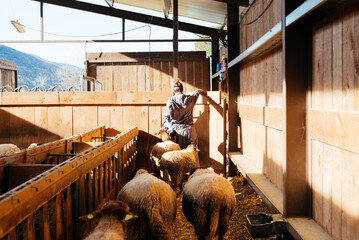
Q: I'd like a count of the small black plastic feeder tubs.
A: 1